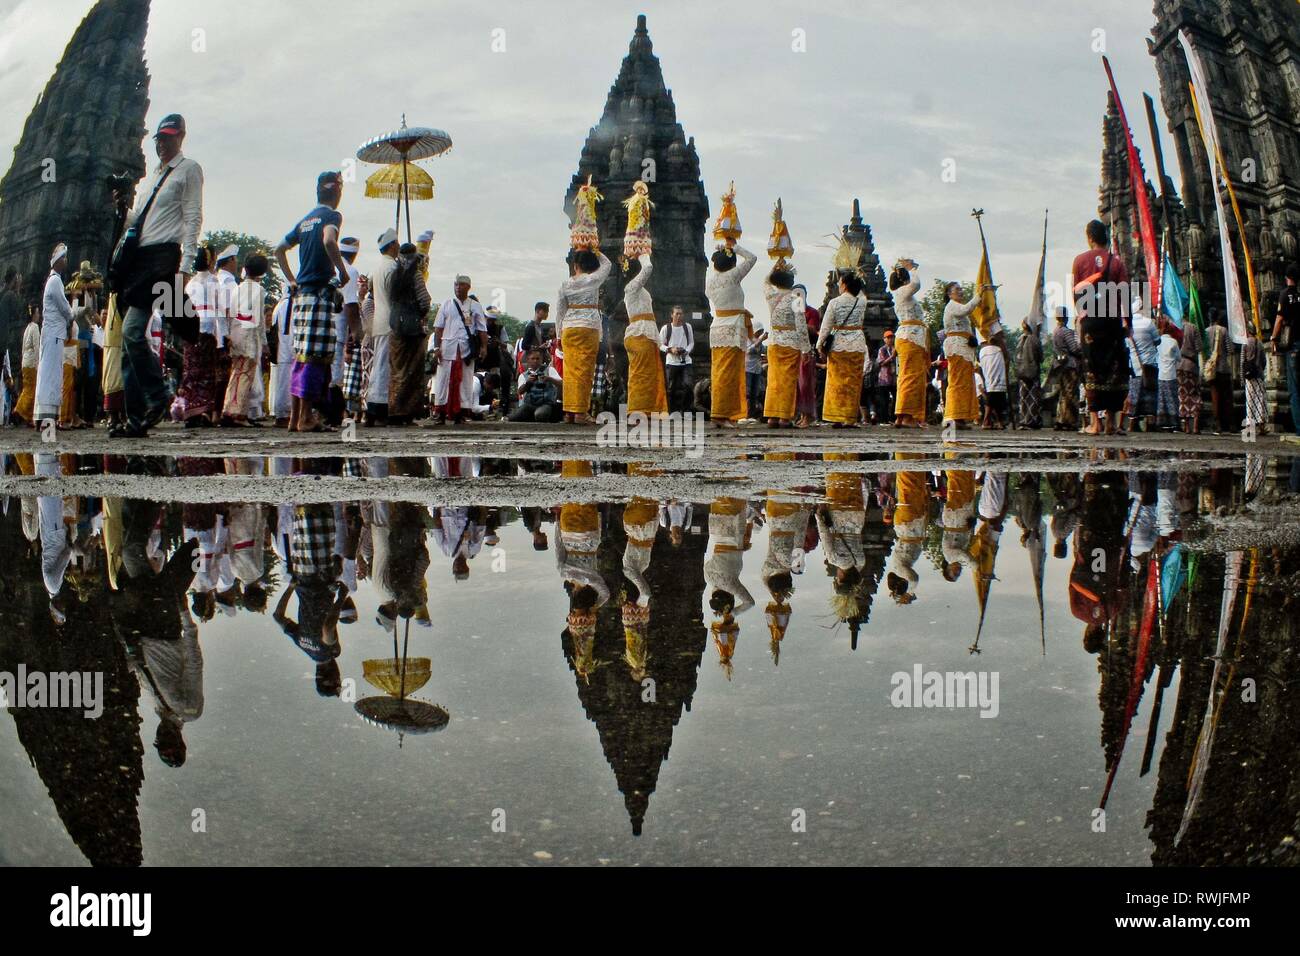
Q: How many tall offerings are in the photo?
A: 4